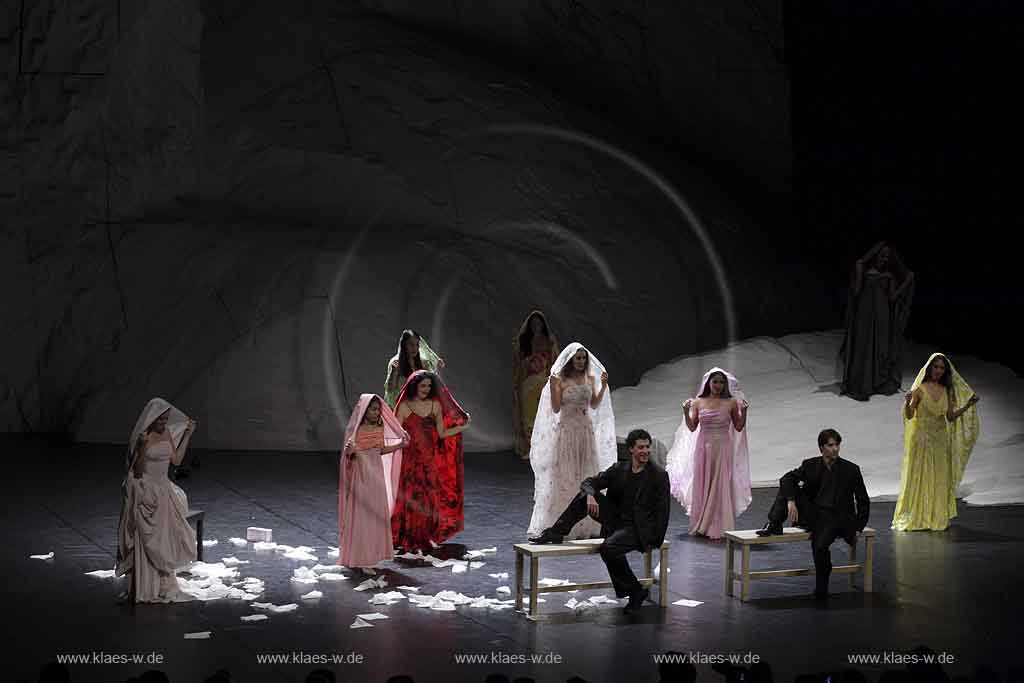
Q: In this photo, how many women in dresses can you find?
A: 9